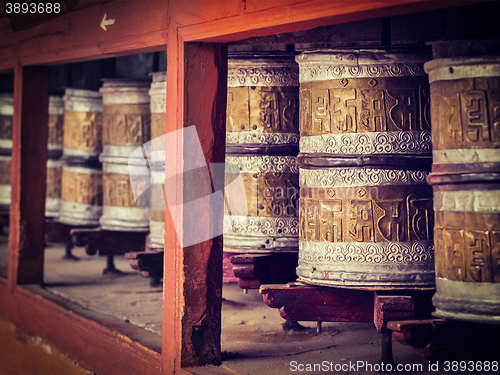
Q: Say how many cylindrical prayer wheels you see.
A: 8